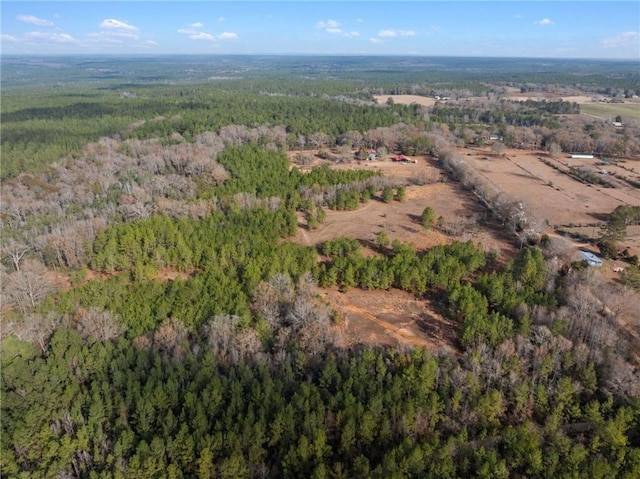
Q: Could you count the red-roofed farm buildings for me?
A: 2